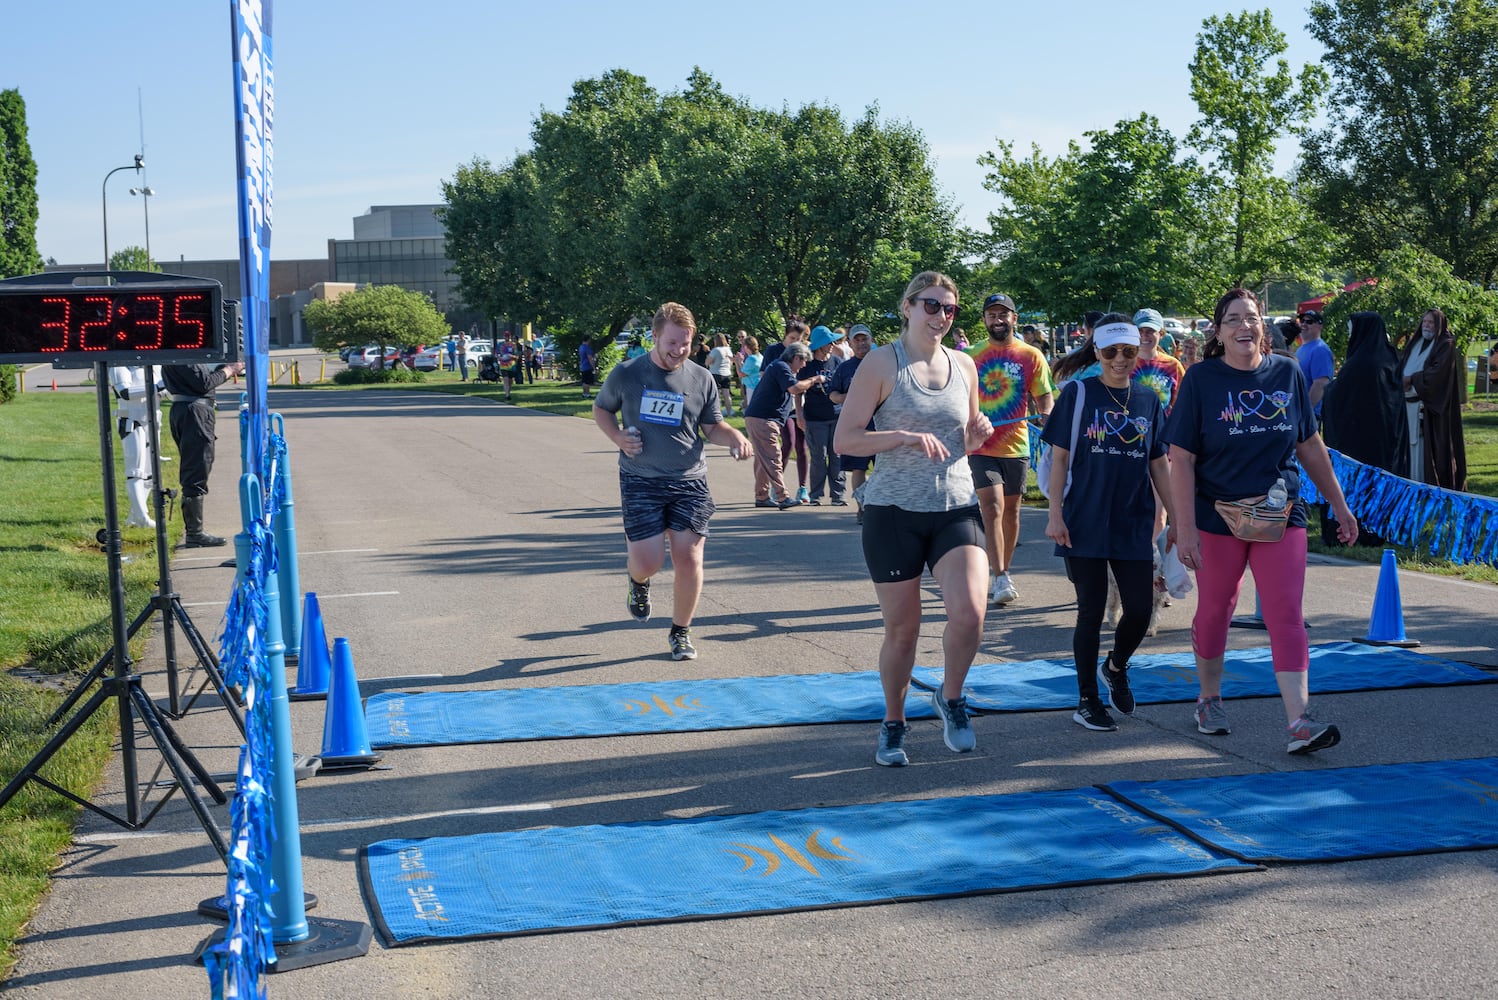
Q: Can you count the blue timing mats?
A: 4